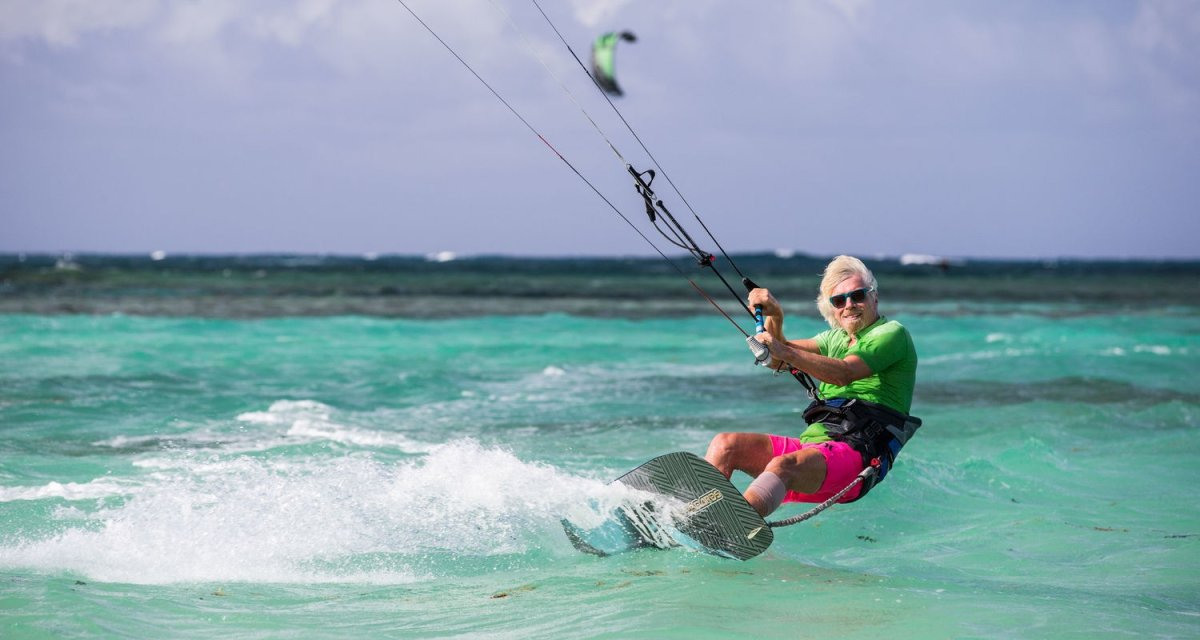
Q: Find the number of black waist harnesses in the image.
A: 1